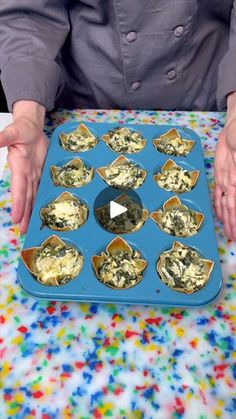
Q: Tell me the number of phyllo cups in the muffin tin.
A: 12